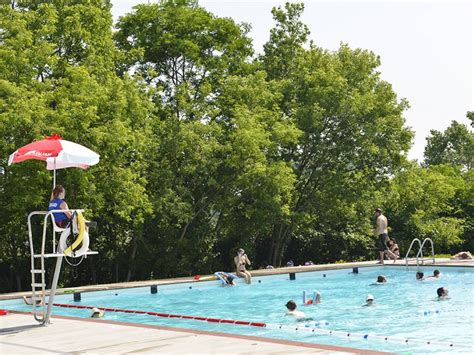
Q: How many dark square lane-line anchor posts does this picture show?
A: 4